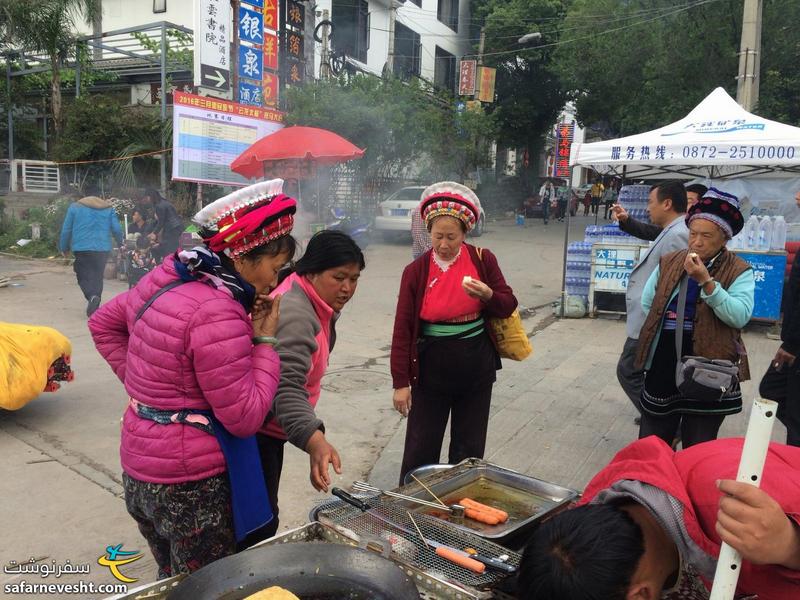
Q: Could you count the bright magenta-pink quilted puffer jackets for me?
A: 1